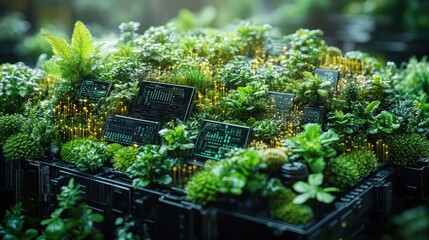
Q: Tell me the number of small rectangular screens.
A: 7